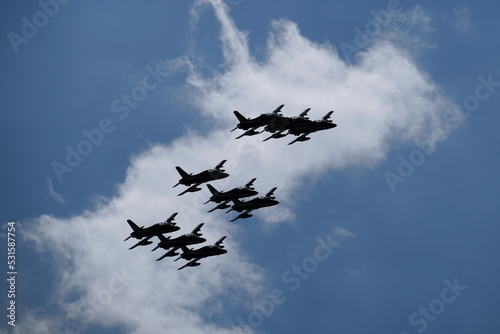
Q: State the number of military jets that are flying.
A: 9